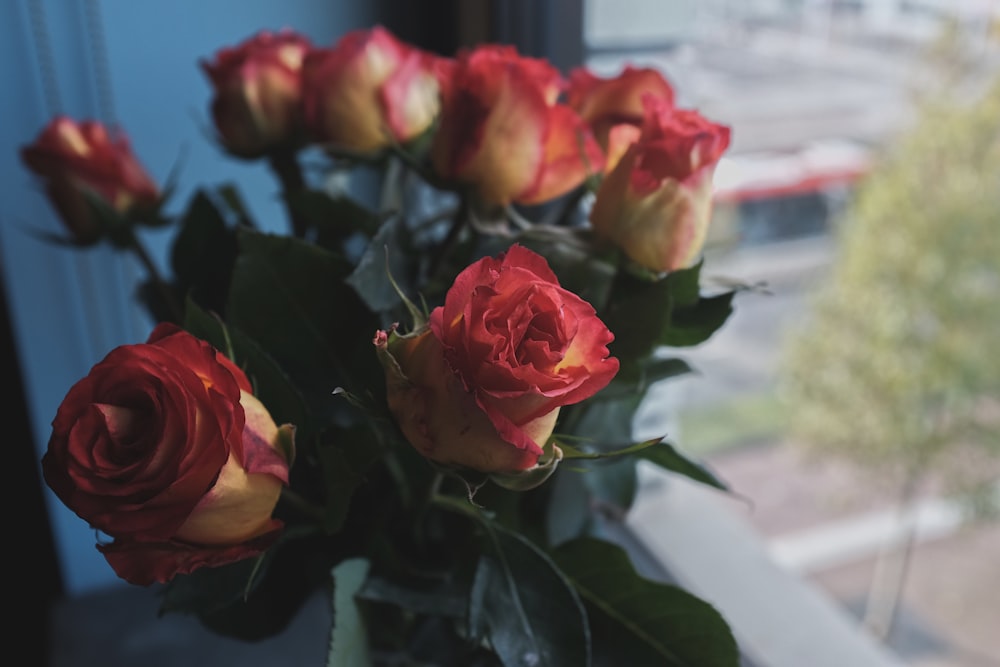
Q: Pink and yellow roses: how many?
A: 8